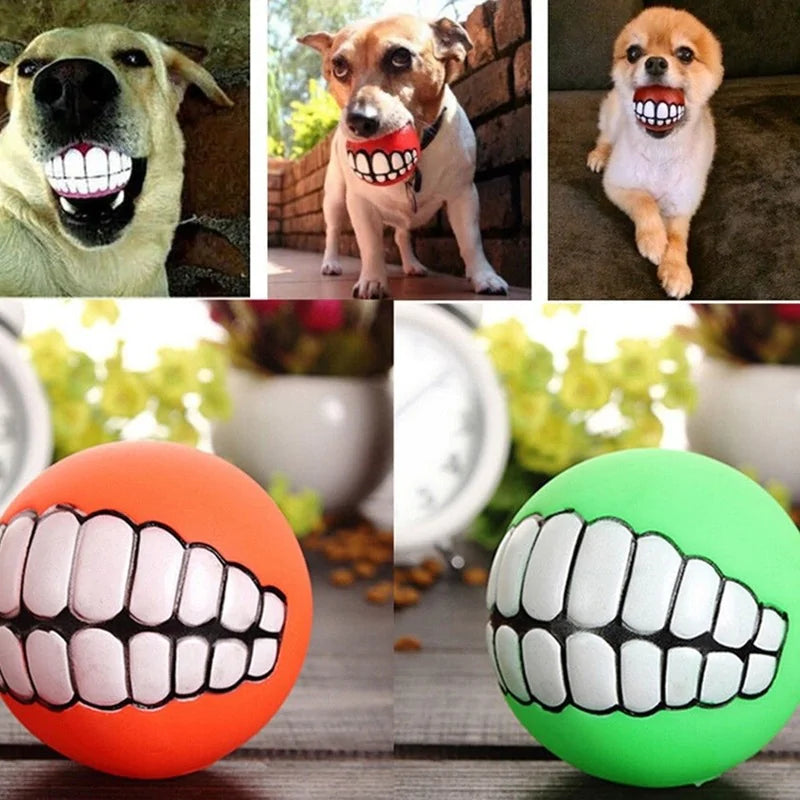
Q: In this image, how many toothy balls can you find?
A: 5